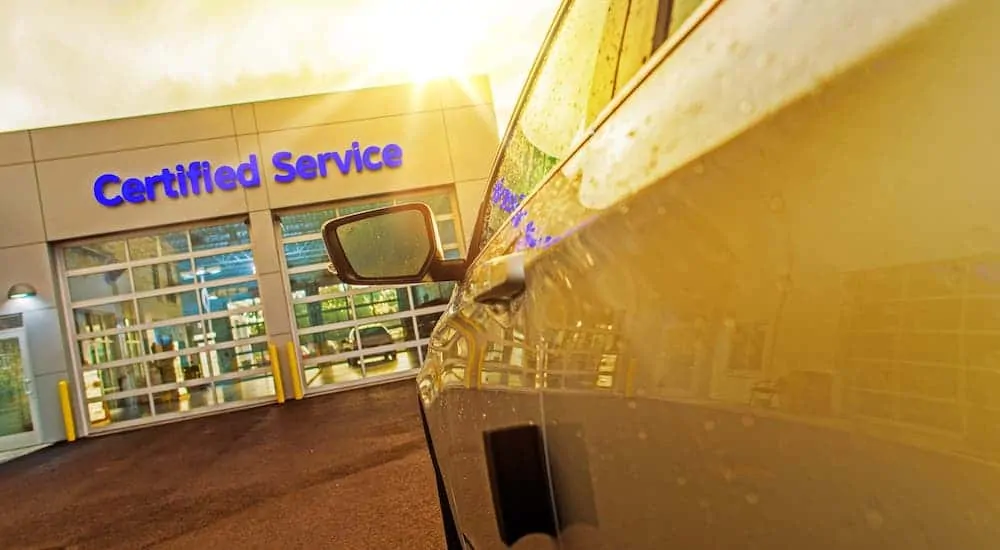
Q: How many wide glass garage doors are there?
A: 2